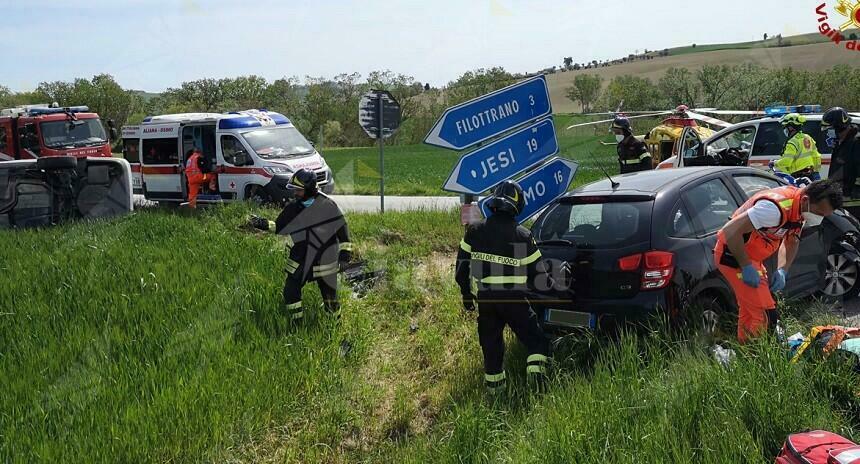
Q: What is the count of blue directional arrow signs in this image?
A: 3